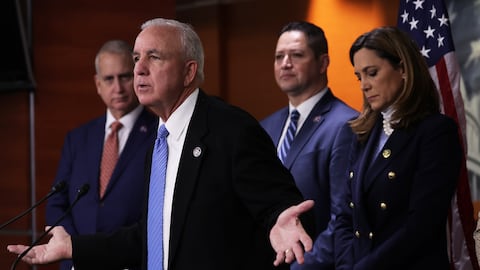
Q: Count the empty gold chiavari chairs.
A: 0